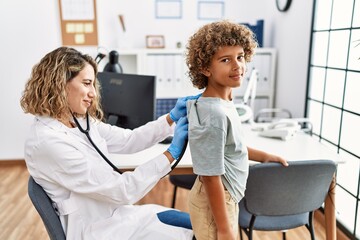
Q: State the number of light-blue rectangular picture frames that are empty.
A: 2